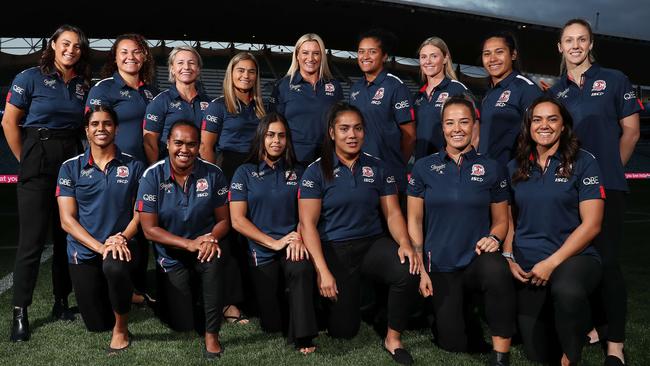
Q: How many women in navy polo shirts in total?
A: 15